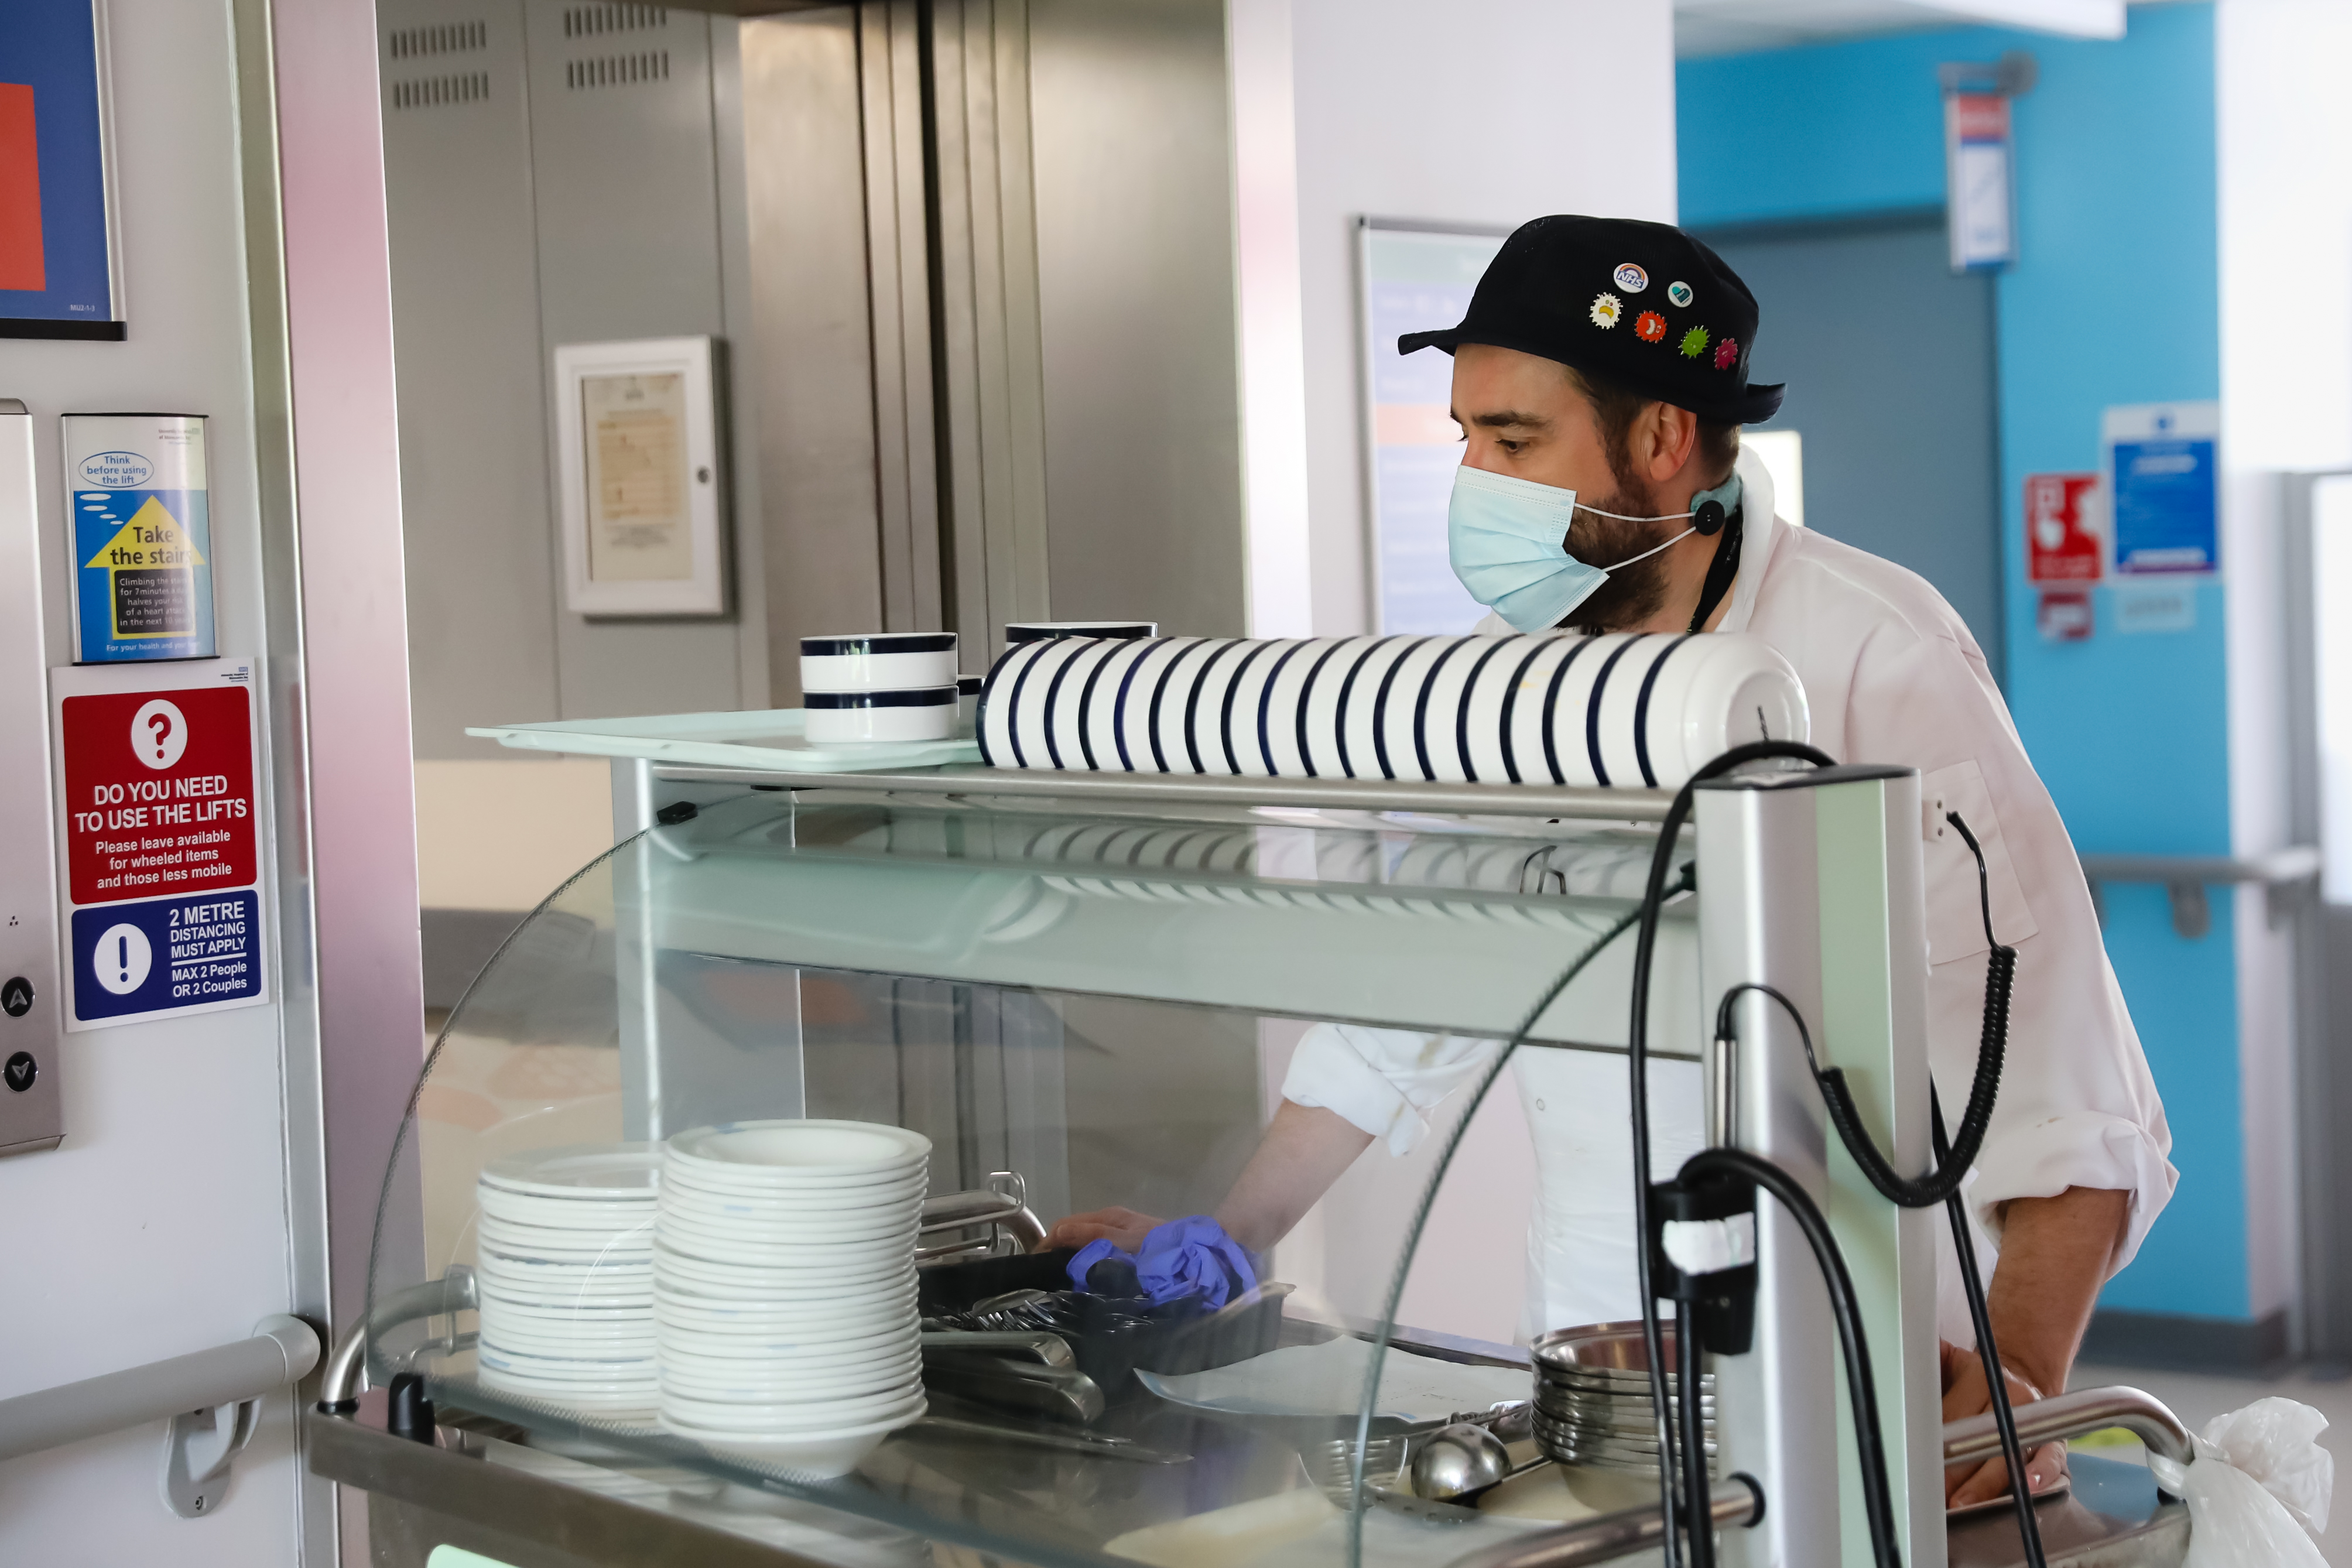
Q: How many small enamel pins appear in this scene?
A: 6